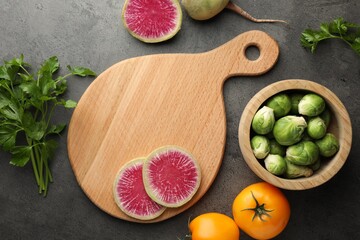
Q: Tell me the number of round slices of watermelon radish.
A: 3